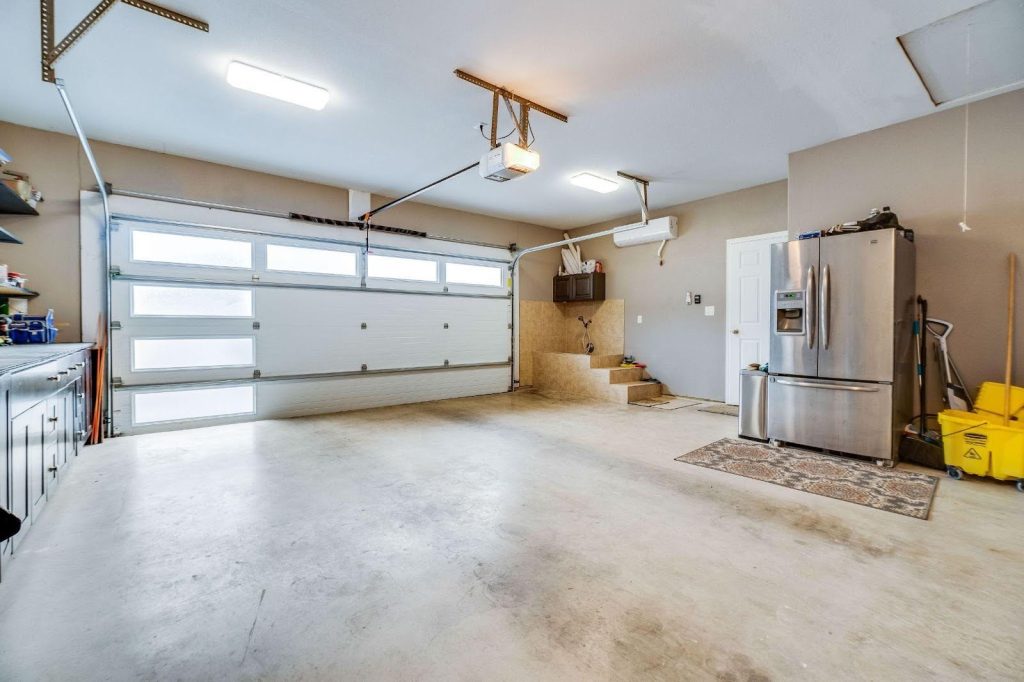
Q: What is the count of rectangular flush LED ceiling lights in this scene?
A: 2